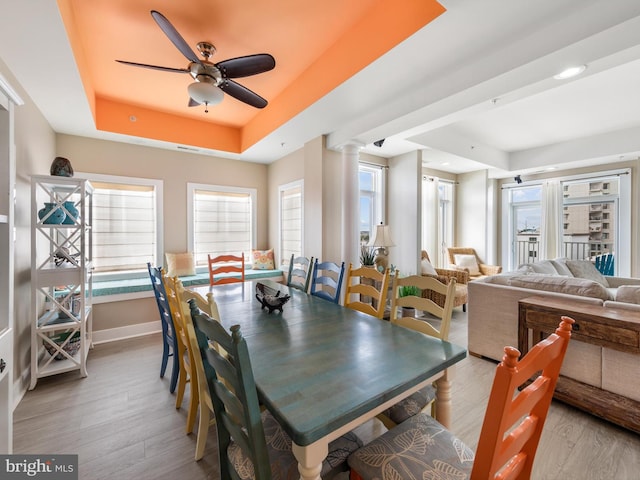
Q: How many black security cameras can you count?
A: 2